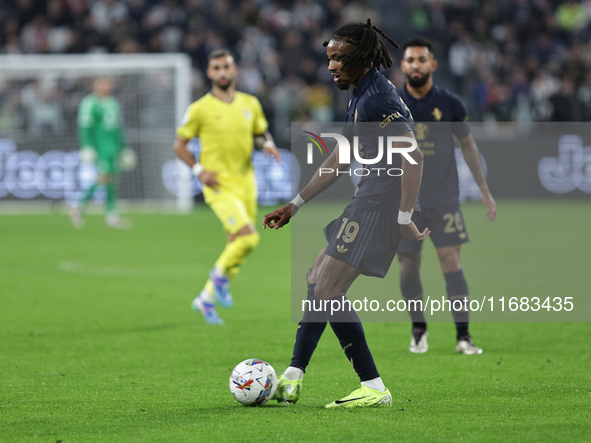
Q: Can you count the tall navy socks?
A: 4